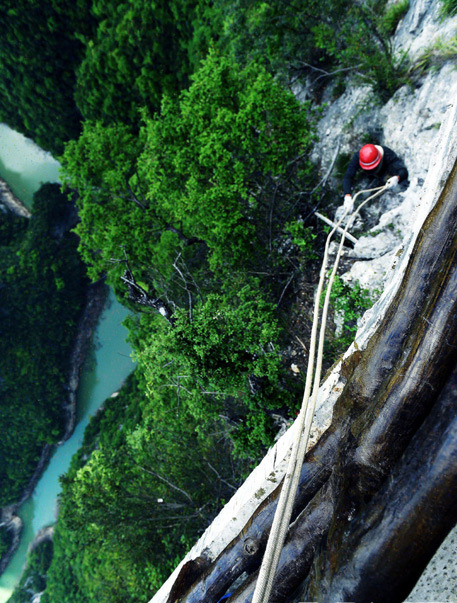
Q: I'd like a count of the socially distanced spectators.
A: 0